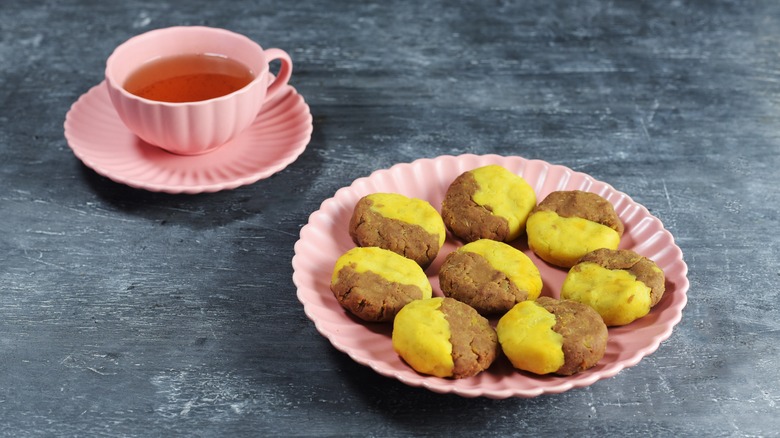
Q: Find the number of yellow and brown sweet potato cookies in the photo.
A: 8